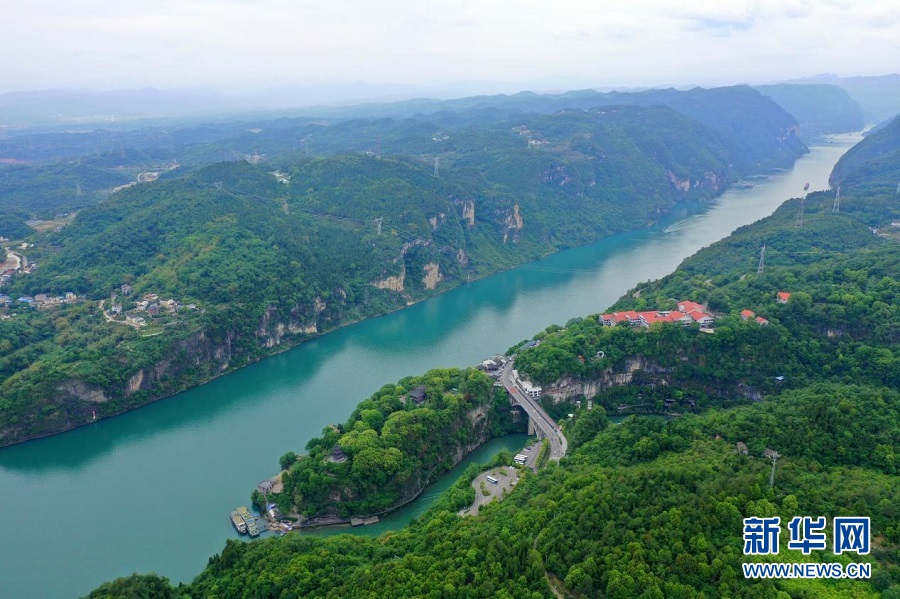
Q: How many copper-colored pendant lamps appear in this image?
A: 0